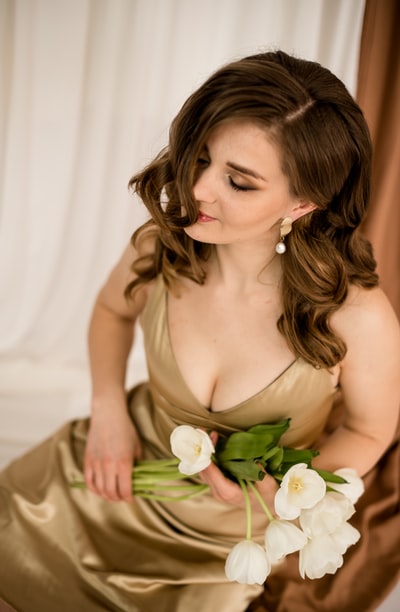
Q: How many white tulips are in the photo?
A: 7